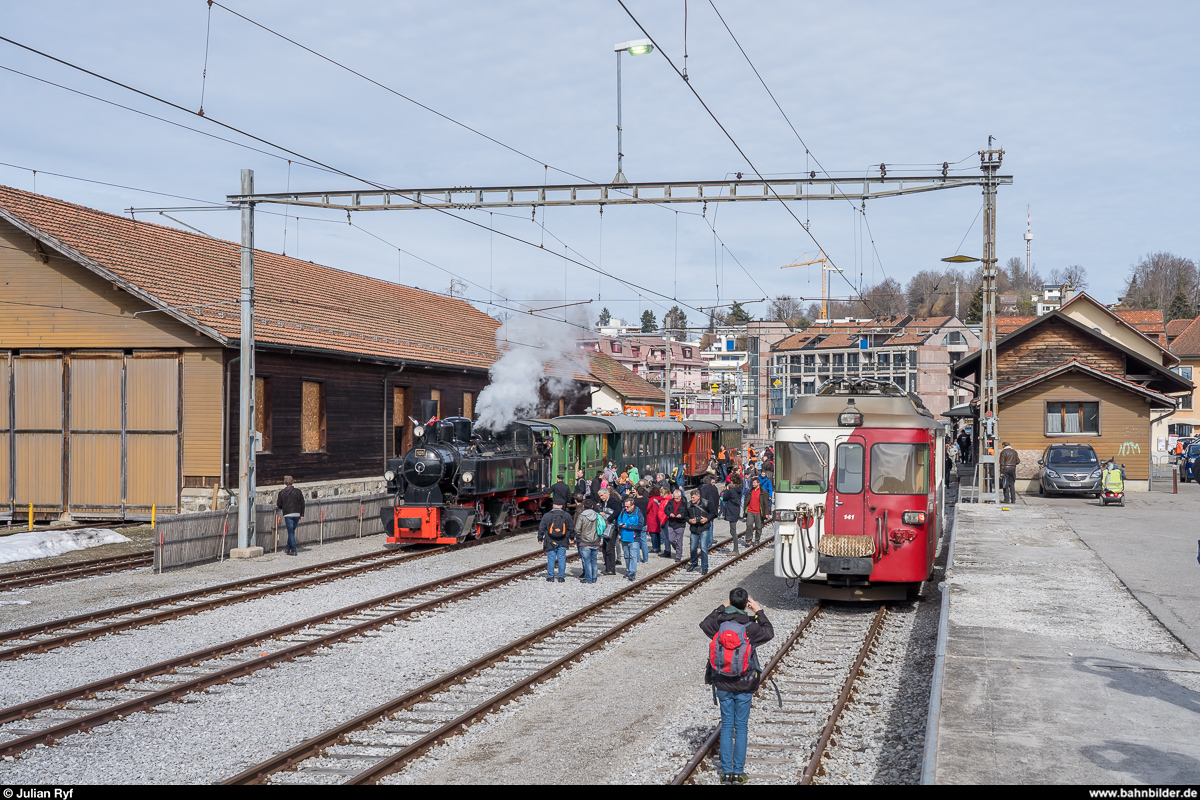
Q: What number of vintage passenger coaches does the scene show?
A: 4